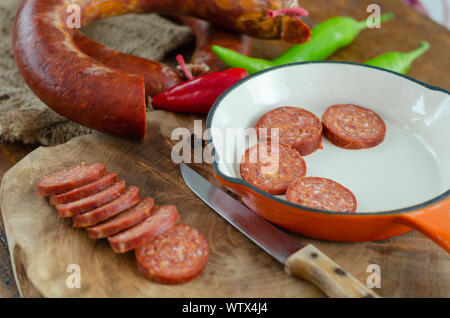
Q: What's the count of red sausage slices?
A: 11